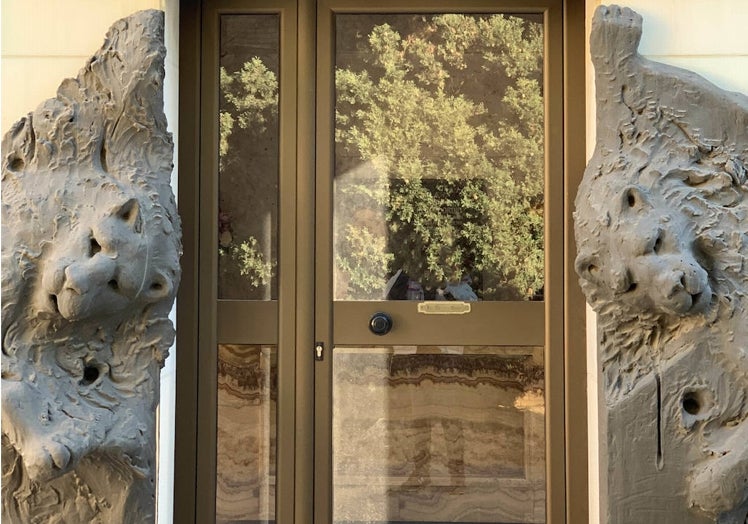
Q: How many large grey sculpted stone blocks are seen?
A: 2